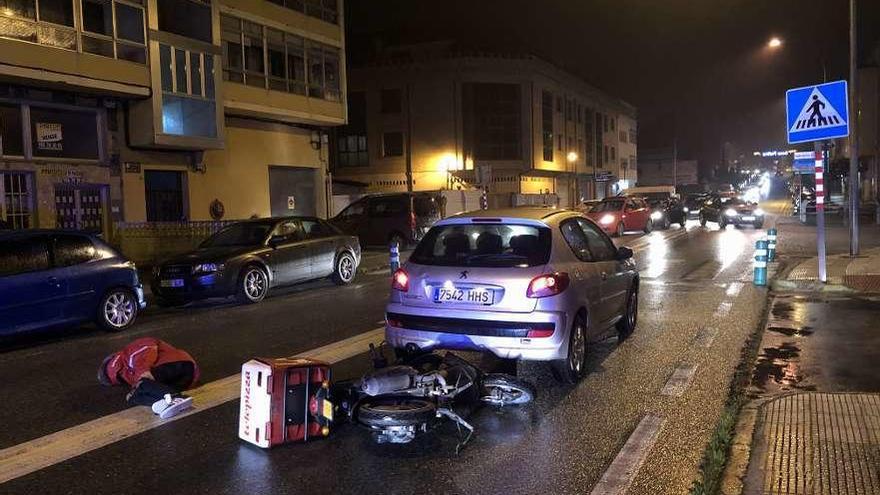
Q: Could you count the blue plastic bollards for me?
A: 3